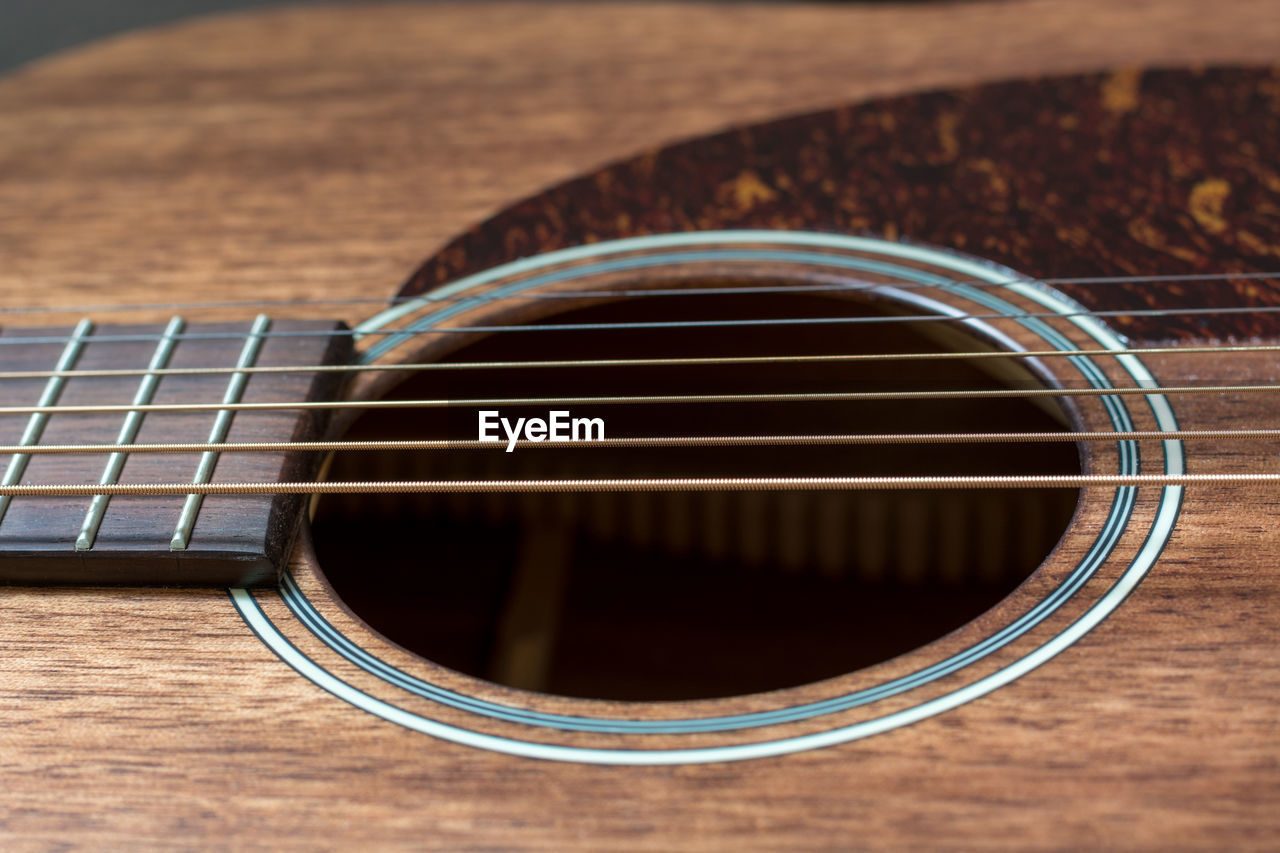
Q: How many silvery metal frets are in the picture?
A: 3